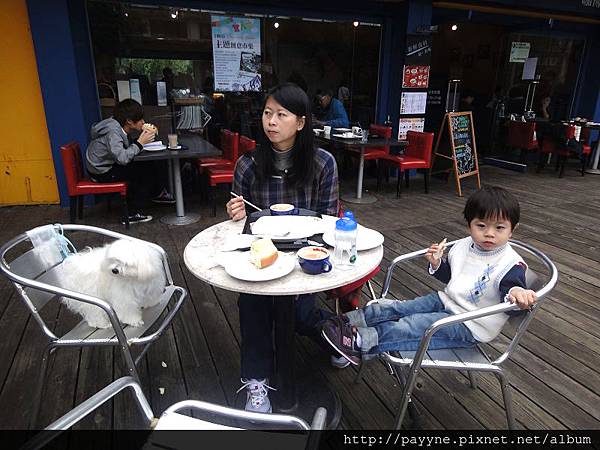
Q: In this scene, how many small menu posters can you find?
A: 3